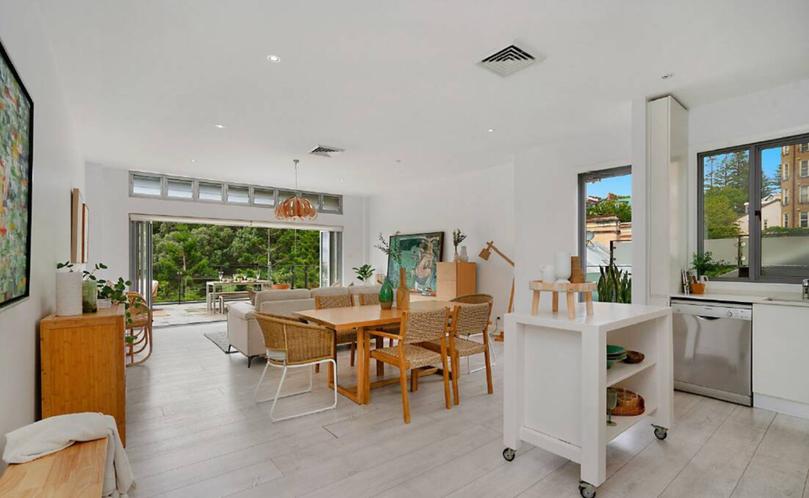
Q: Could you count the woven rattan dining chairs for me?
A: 6